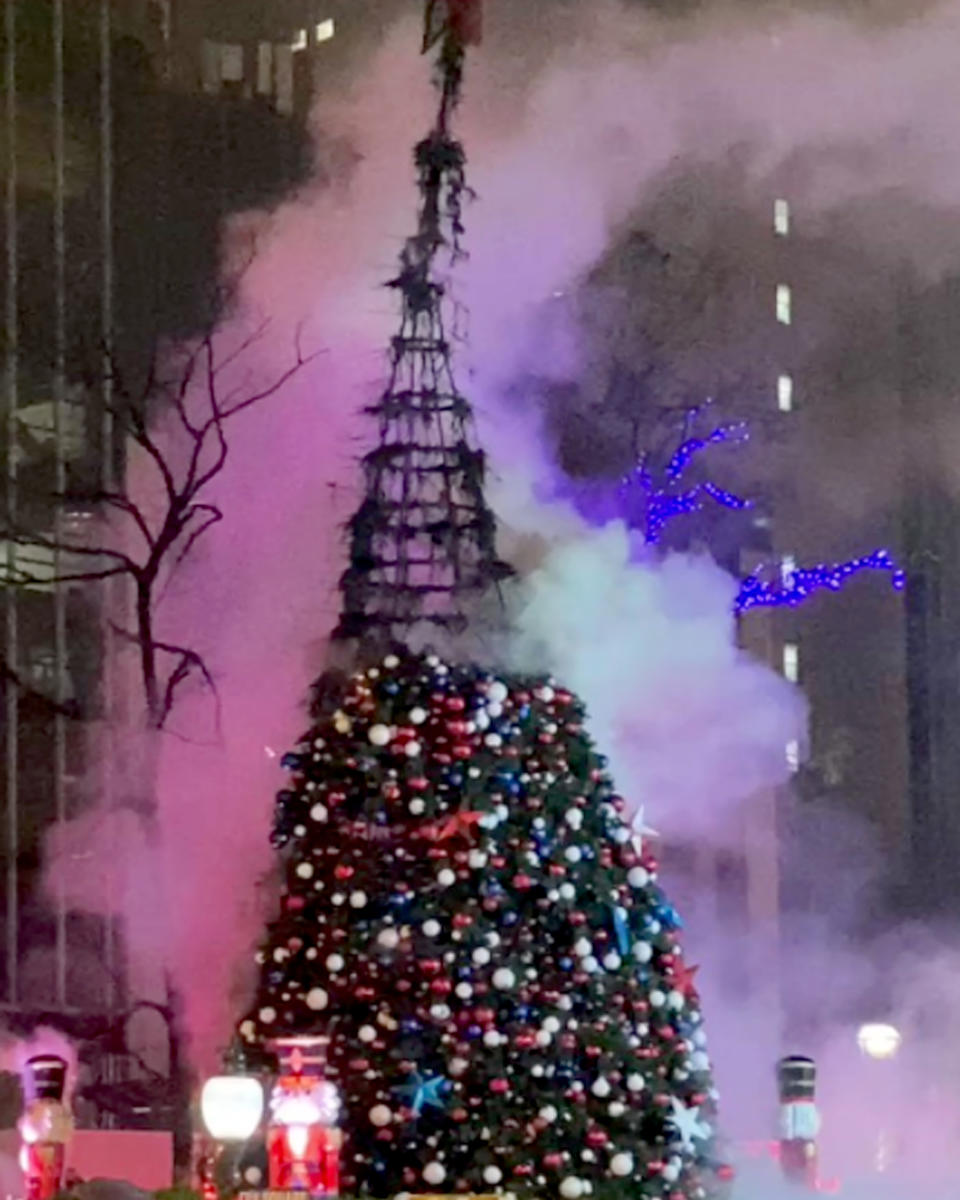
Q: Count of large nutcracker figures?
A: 3